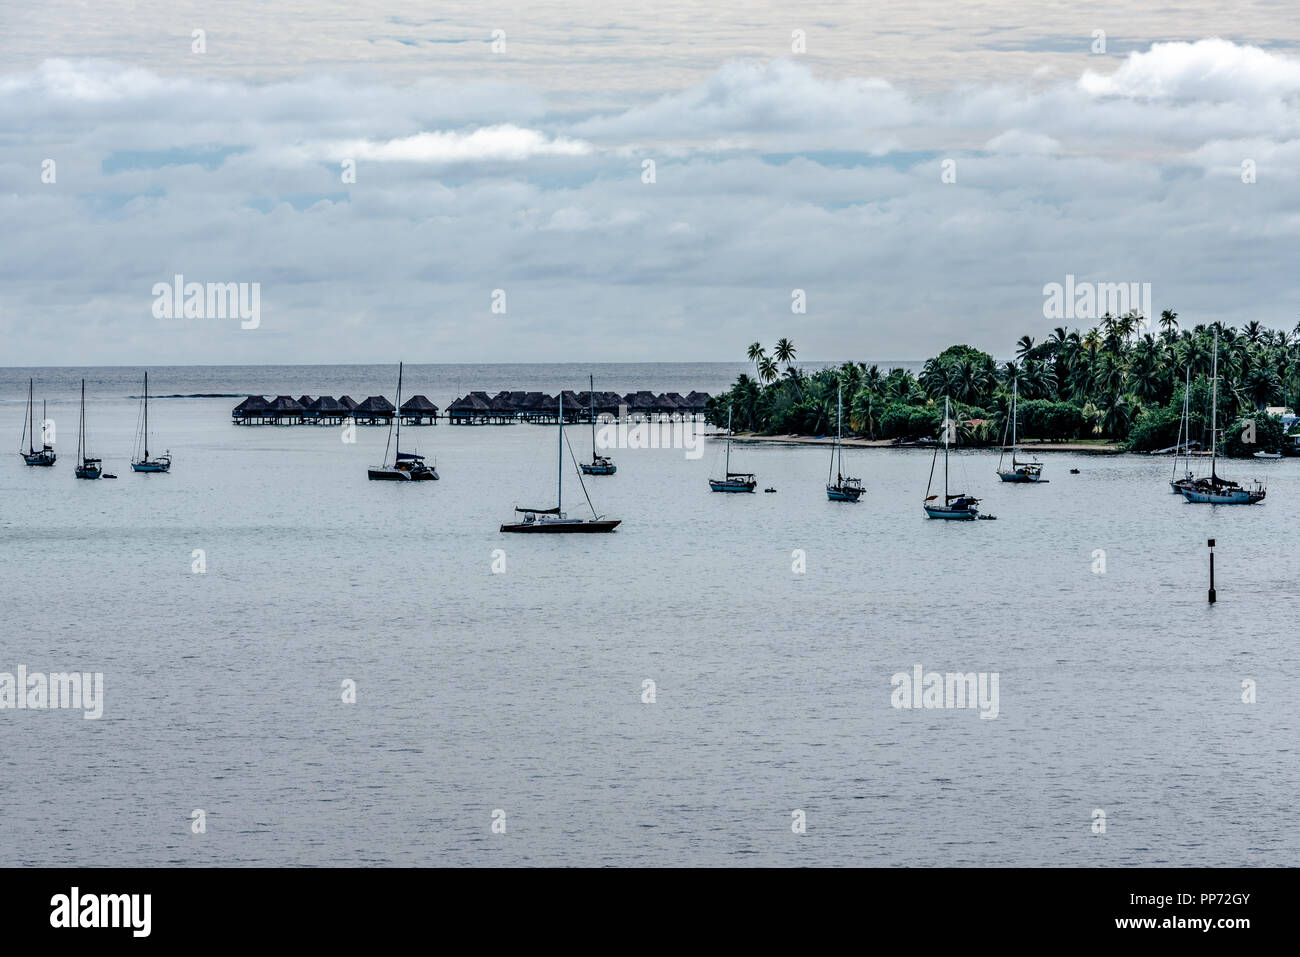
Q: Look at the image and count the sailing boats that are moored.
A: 12